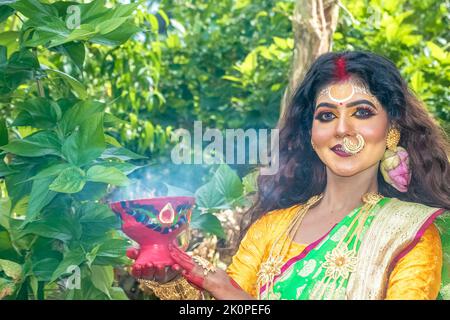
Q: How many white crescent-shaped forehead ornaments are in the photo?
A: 1